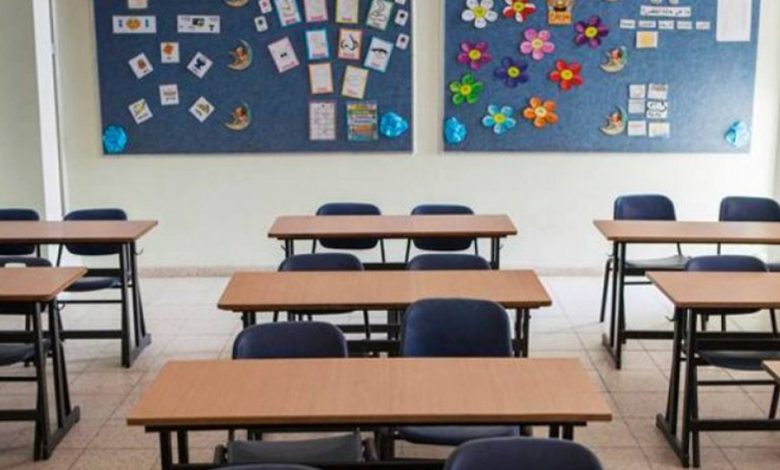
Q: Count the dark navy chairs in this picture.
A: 14